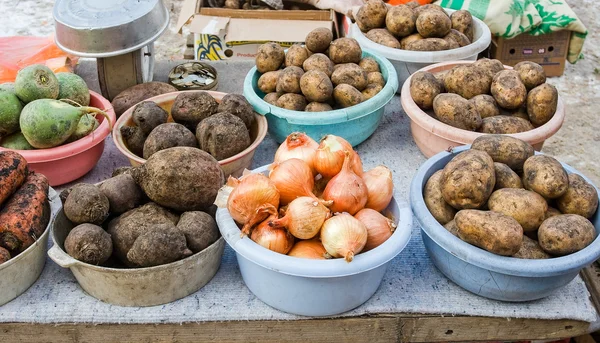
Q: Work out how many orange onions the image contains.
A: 12